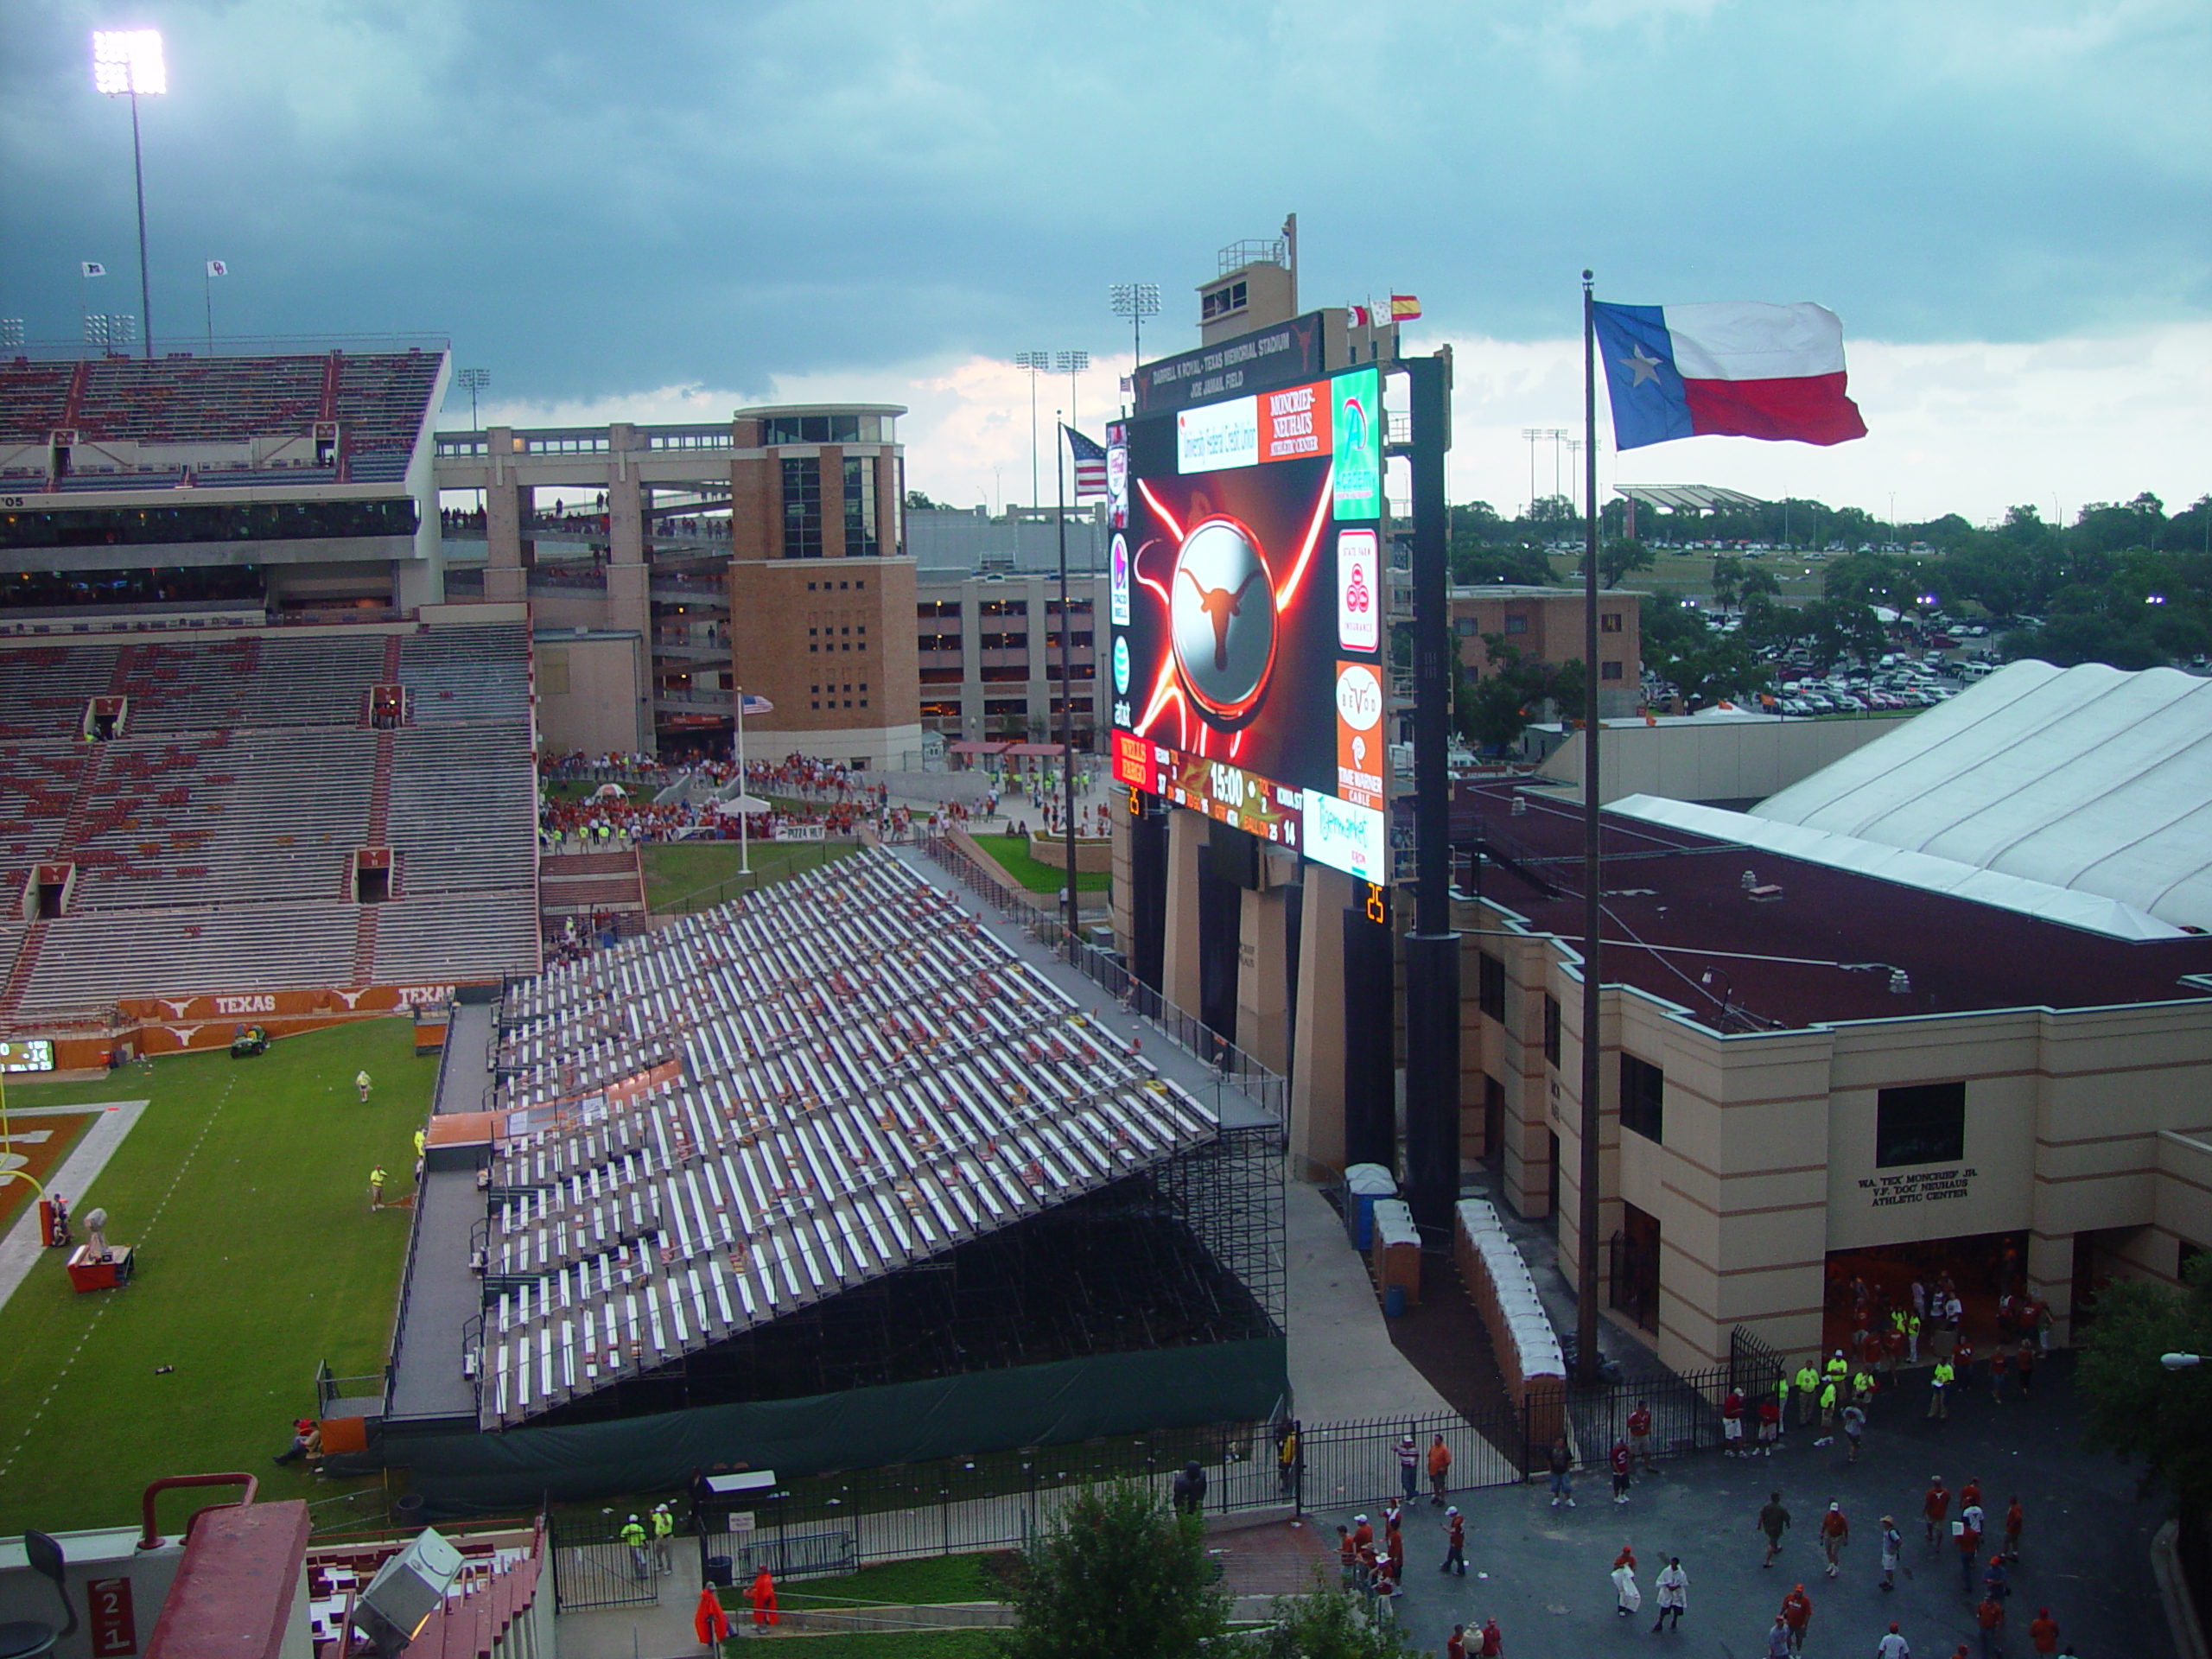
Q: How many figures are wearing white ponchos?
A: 2